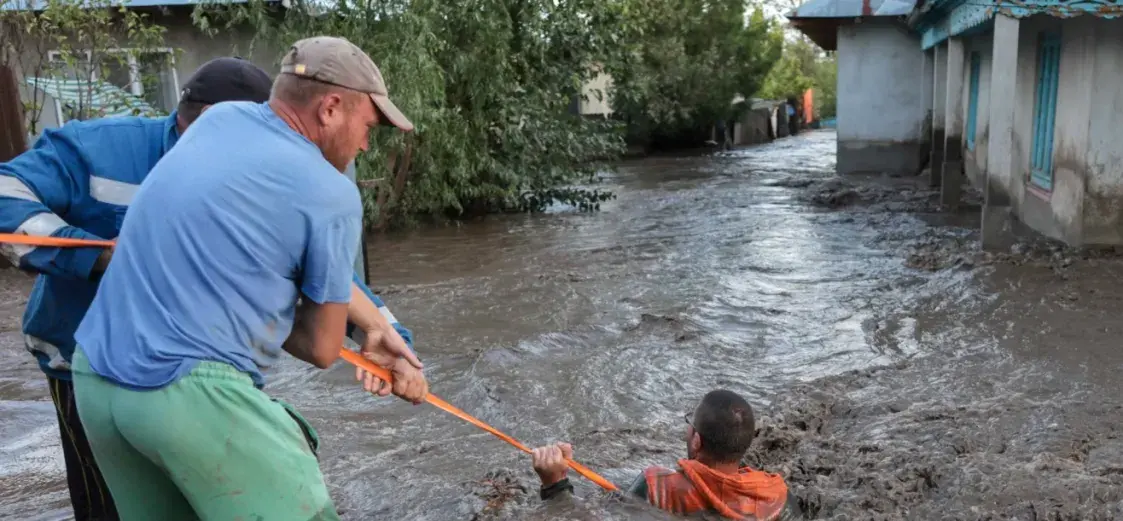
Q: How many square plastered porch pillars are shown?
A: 3